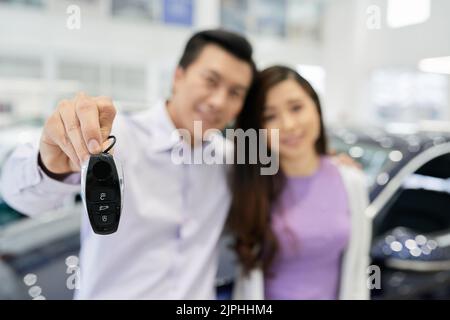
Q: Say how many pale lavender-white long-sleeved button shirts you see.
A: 1